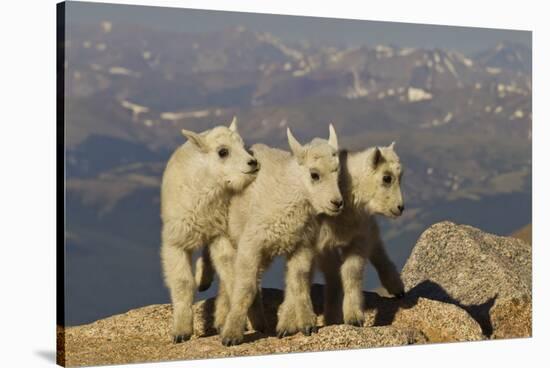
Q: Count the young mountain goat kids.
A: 3